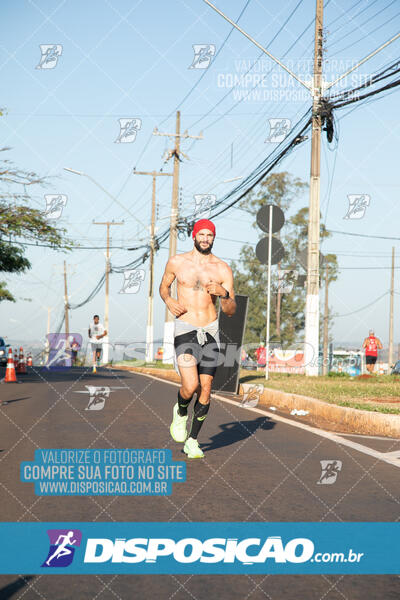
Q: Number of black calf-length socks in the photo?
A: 2